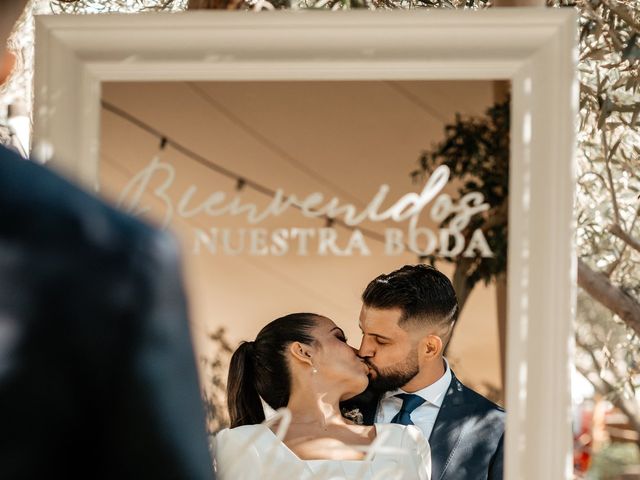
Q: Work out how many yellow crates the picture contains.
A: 0